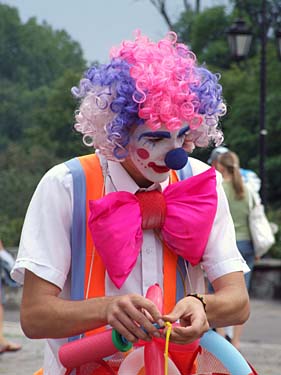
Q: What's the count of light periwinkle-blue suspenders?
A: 2